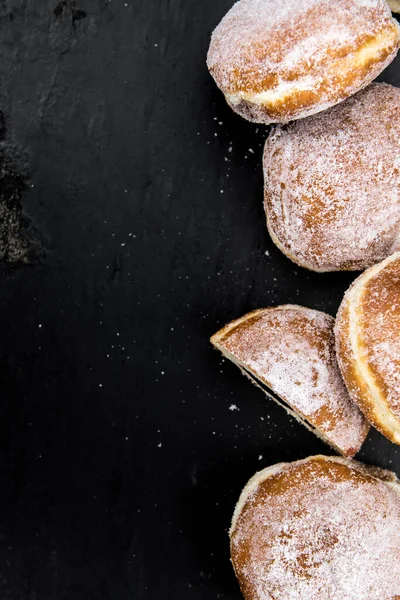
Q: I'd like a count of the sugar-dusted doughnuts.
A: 5